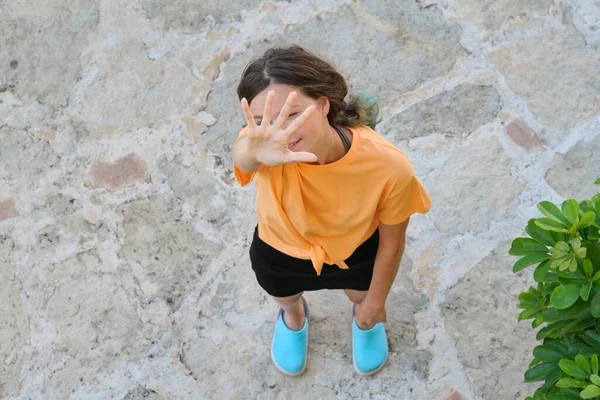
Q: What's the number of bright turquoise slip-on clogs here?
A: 2